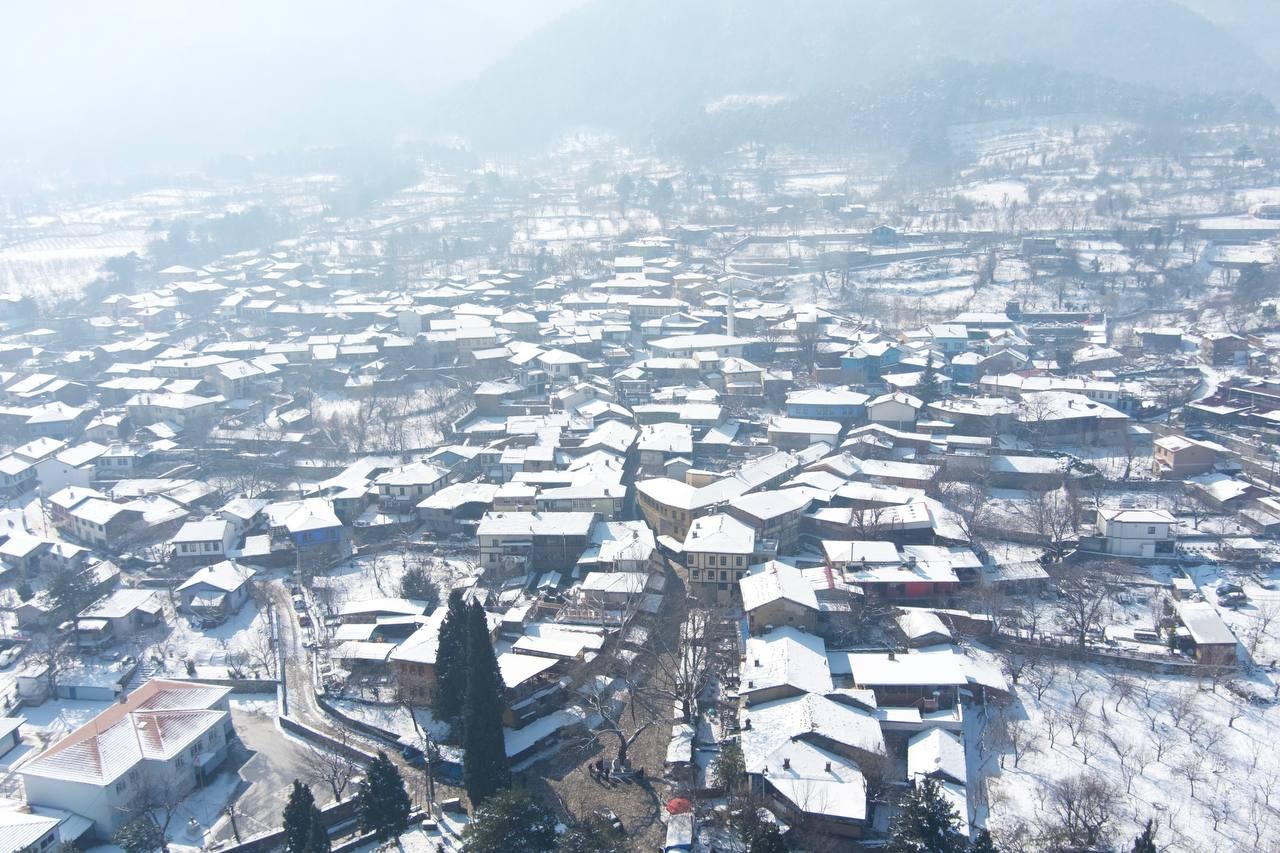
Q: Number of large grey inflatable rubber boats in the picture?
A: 0